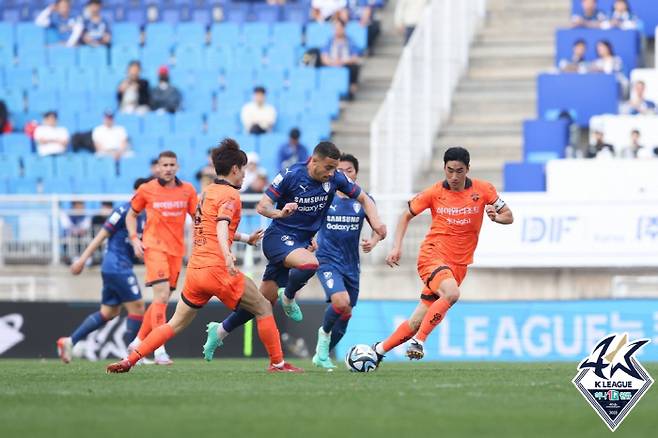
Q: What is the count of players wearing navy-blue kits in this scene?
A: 3